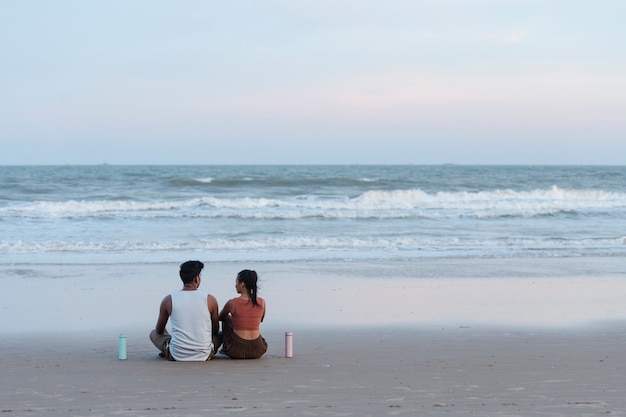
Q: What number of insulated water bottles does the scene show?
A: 2